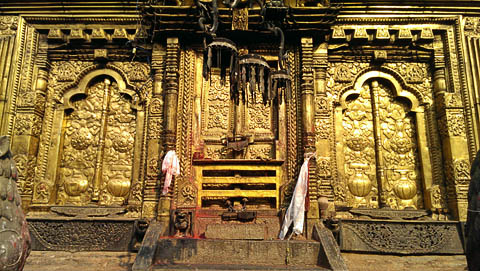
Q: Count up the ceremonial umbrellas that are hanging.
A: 3